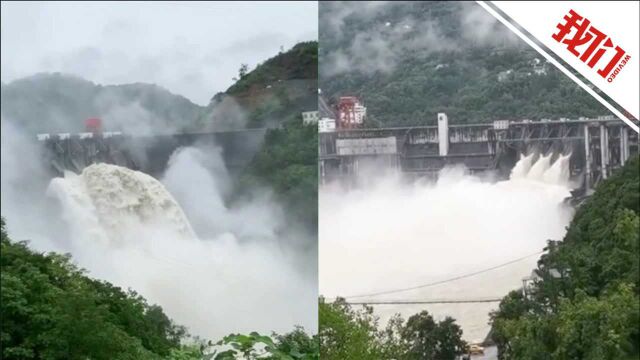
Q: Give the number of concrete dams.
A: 2